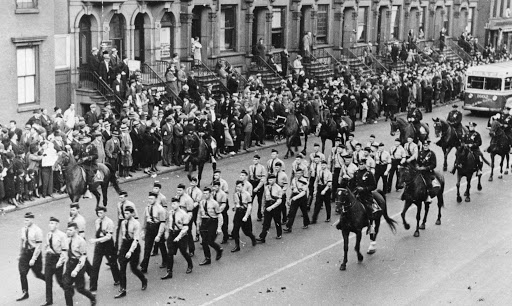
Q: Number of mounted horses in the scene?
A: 10